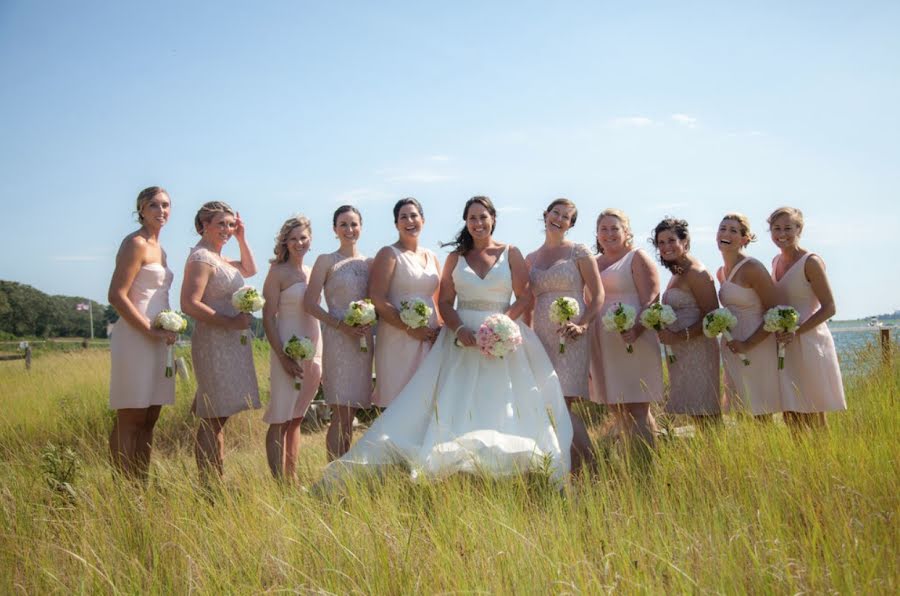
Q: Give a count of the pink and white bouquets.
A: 1